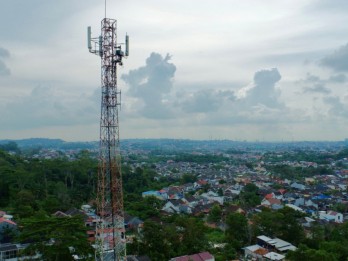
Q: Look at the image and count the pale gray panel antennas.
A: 3